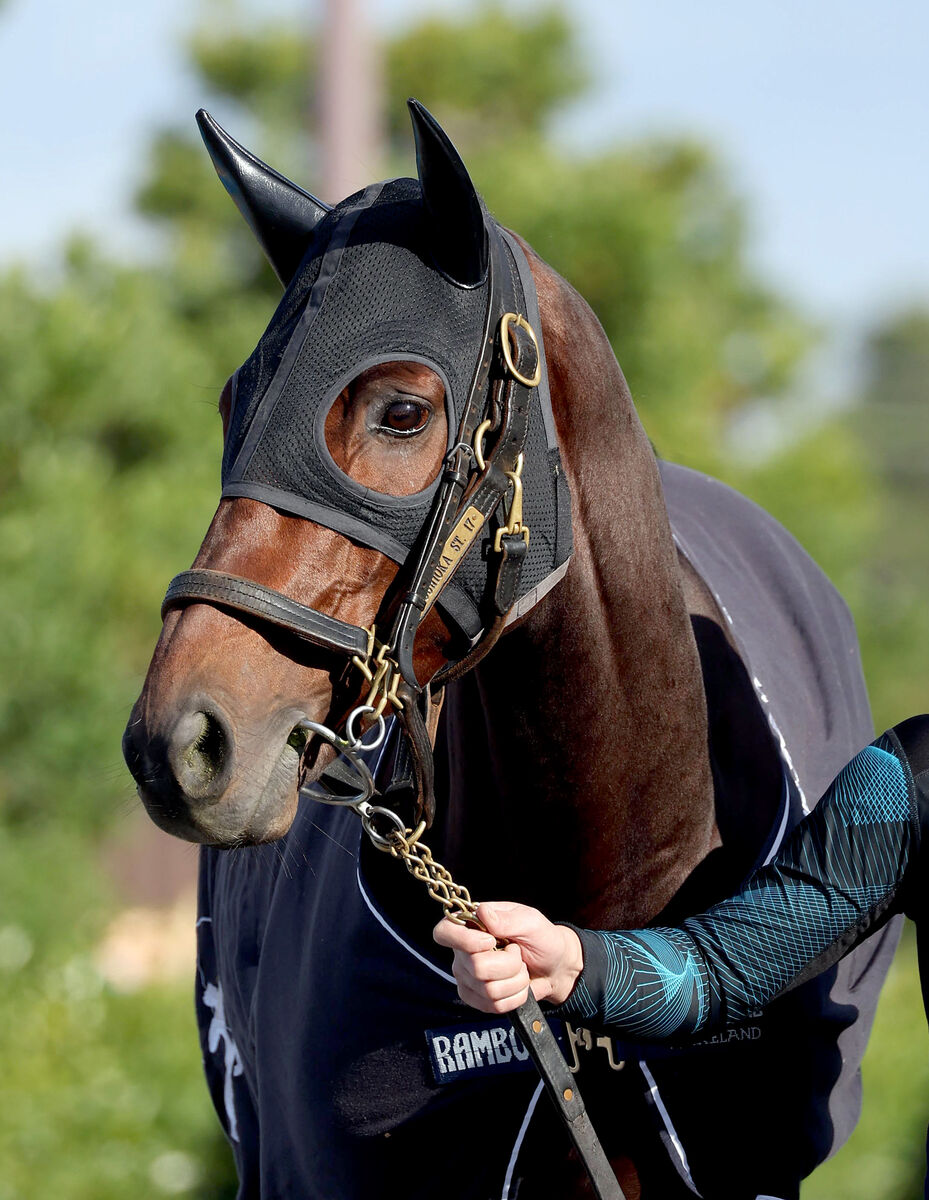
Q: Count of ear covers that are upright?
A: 2